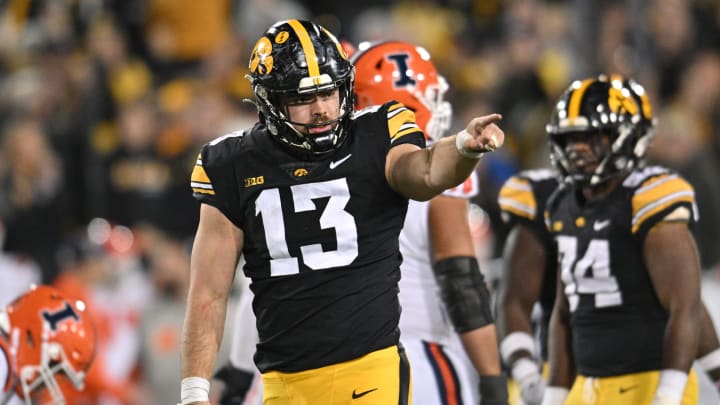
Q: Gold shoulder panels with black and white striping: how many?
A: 4